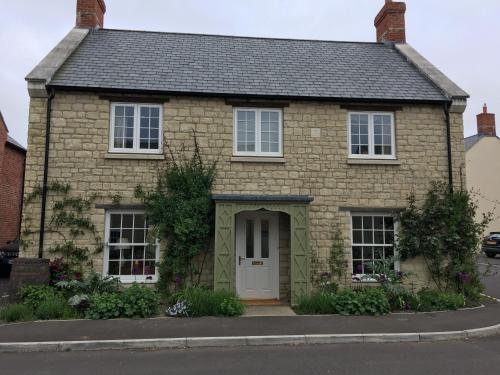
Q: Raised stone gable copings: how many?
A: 2